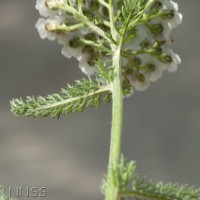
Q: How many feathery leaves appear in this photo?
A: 2